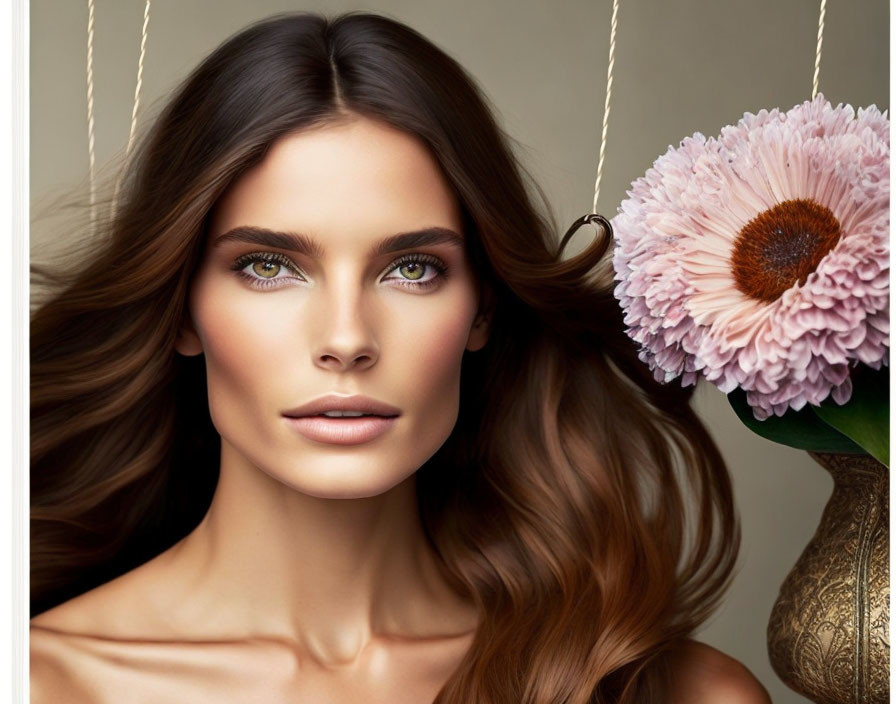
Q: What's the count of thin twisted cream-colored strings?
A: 4